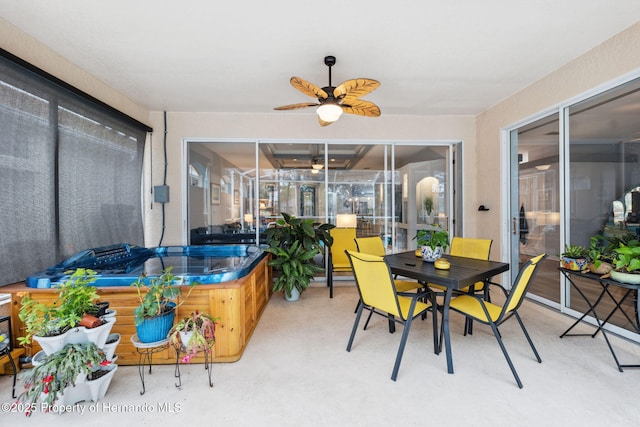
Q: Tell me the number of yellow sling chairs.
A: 5